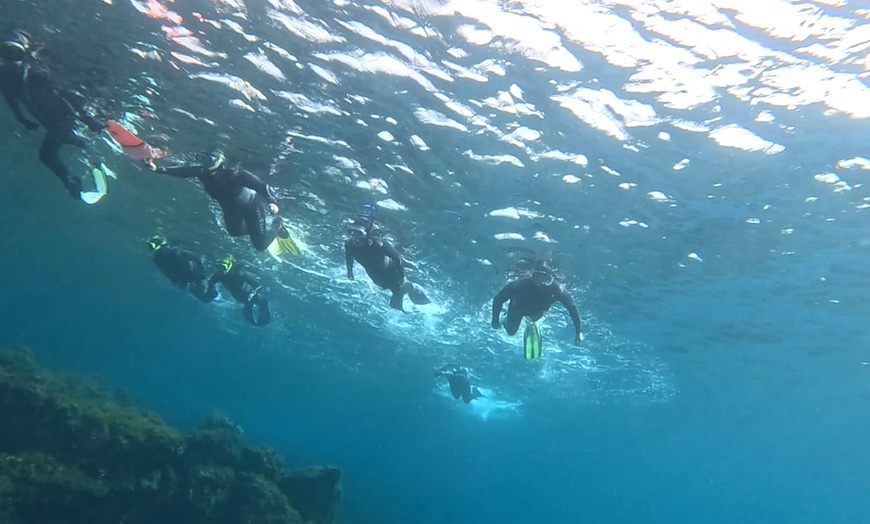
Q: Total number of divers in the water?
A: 7